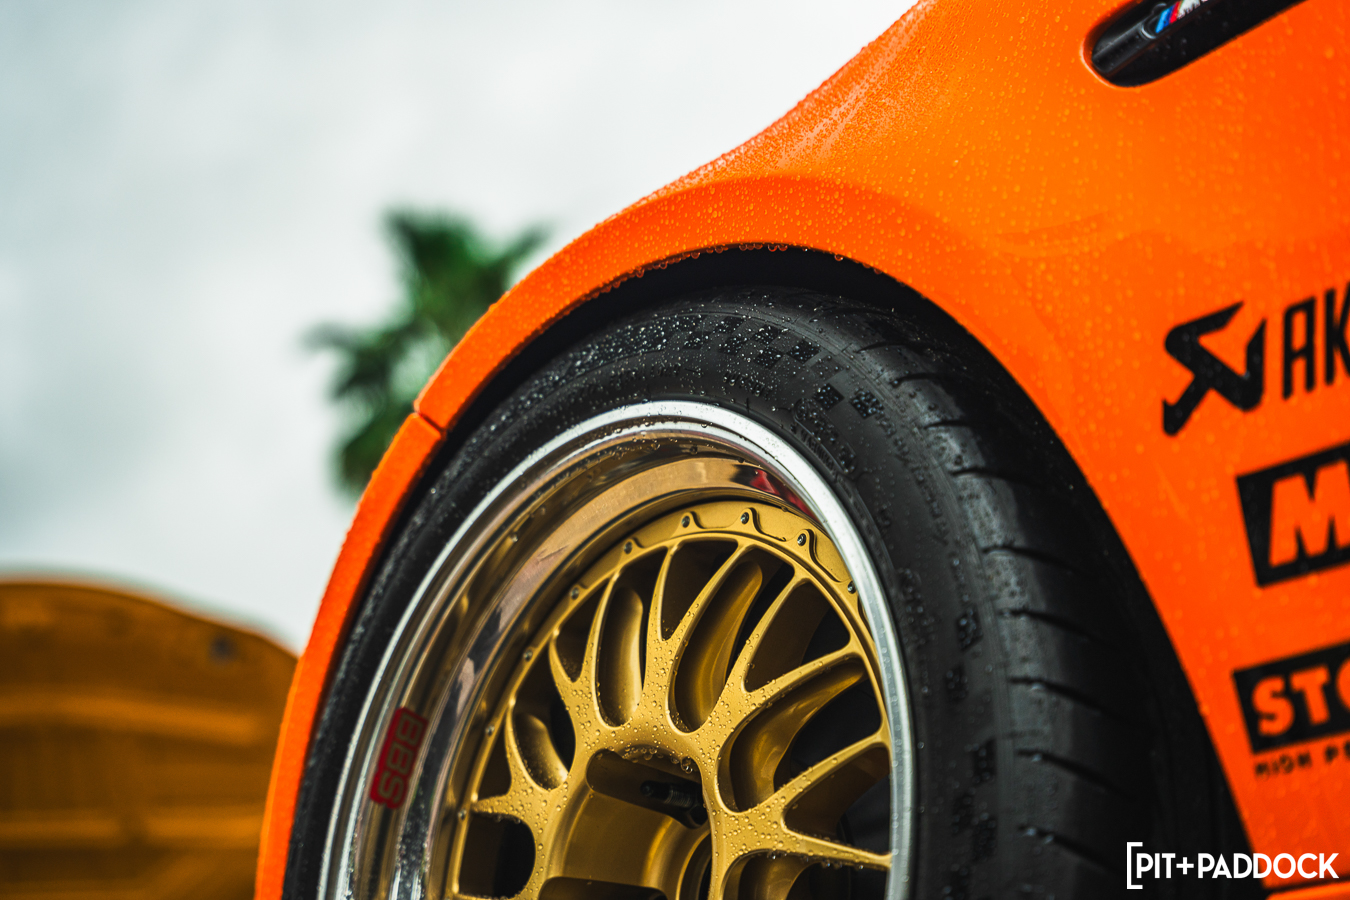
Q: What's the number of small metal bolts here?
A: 9